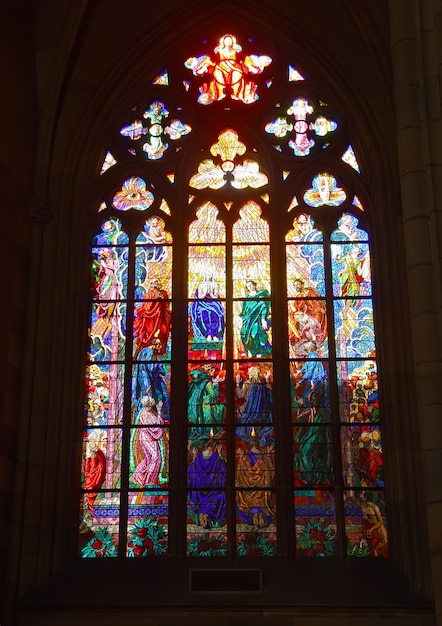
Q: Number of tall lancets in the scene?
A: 6